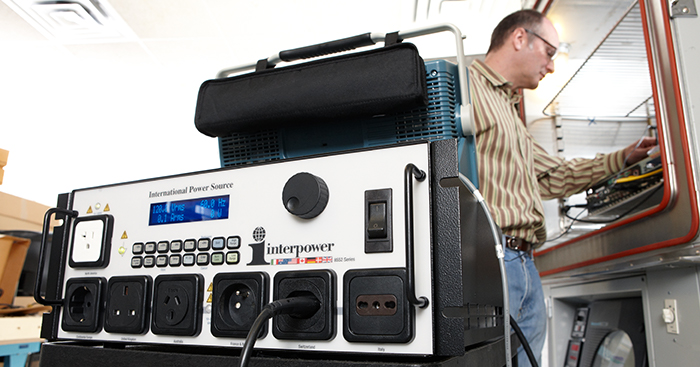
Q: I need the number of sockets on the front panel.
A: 7